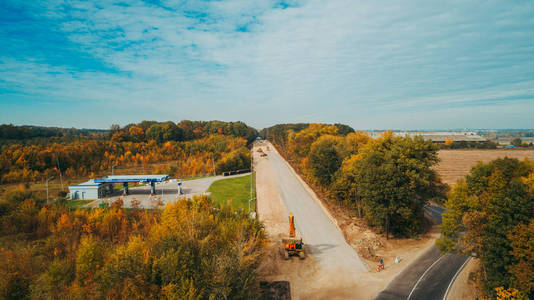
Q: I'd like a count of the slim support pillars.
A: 2